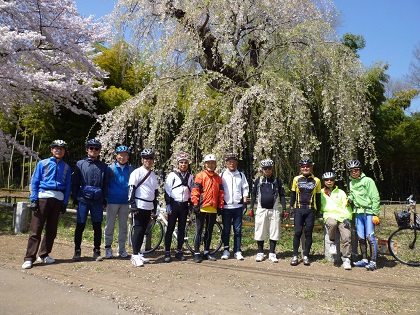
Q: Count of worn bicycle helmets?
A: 11